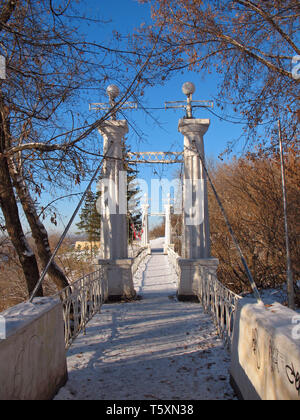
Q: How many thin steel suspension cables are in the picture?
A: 2